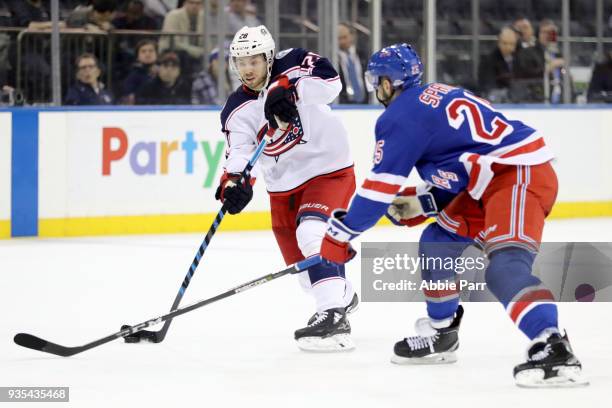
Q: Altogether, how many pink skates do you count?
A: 0